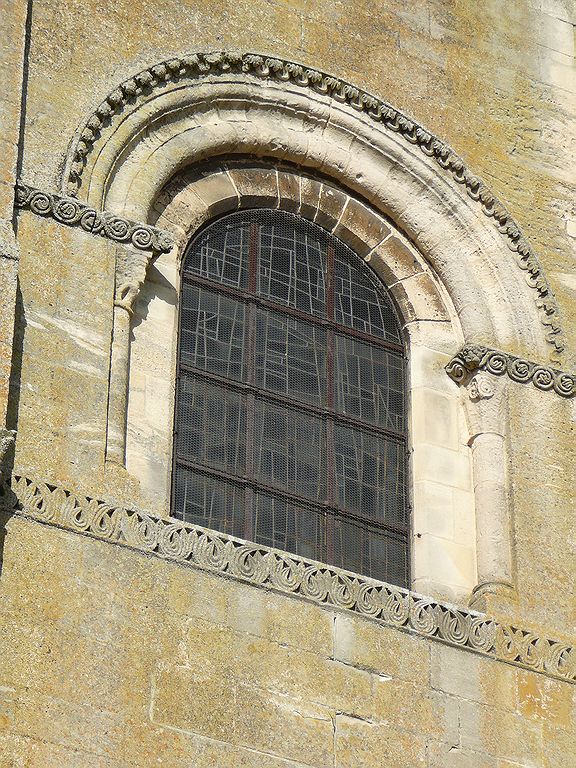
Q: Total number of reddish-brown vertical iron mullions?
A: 2